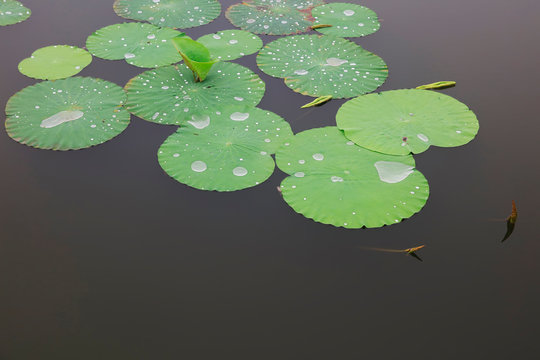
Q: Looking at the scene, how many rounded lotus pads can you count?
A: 13